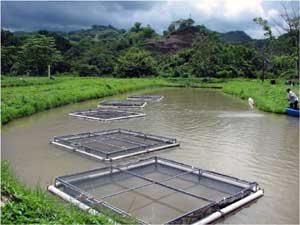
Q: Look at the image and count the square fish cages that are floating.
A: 5